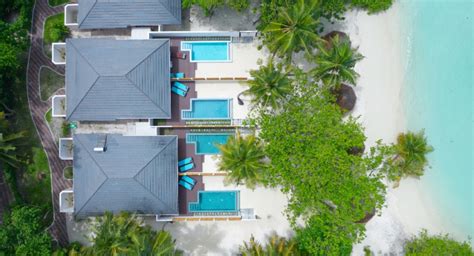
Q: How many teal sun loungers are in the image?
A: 7